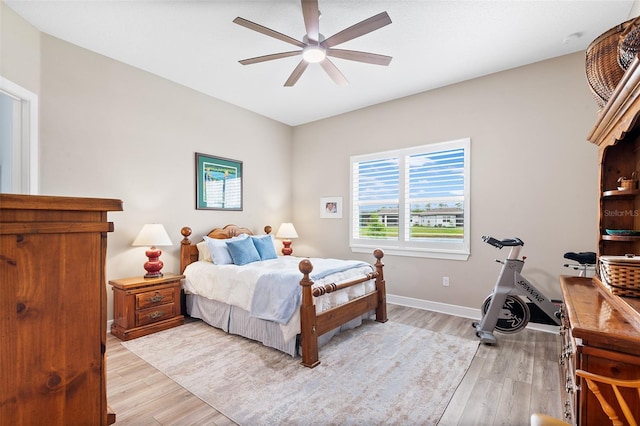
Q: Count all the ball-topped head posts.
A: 2